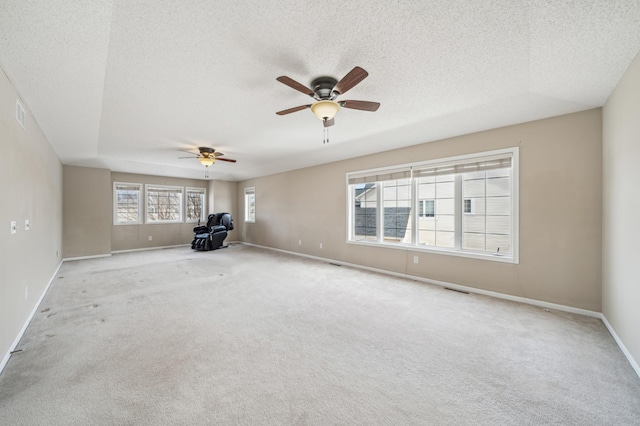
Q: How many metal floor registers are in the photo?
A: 2